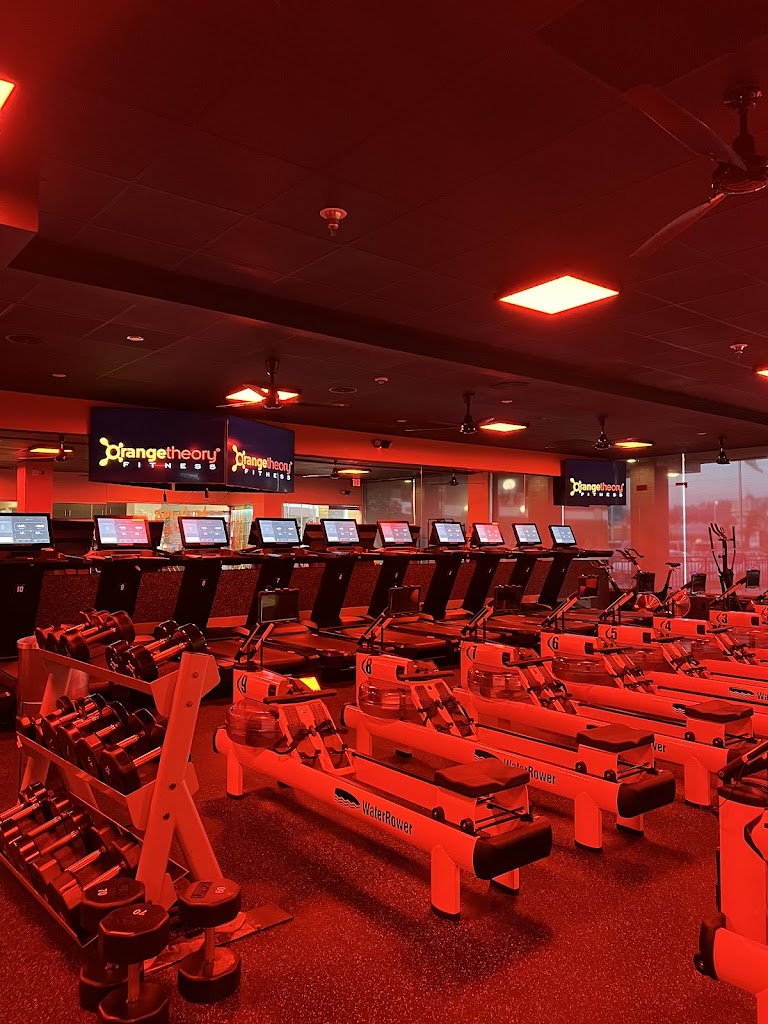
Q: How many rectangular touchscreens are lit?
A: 10